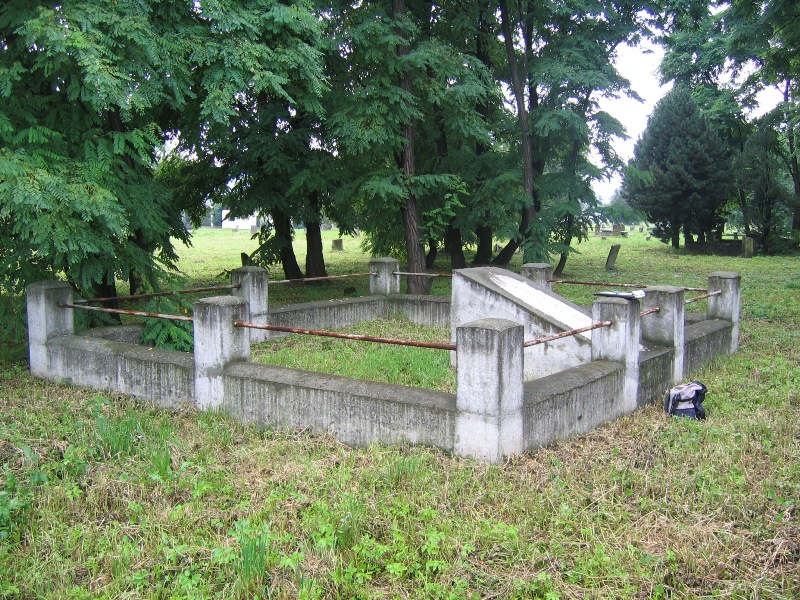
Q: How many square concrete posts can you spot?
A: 9